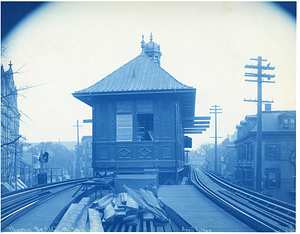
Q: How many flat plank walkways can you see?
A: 2